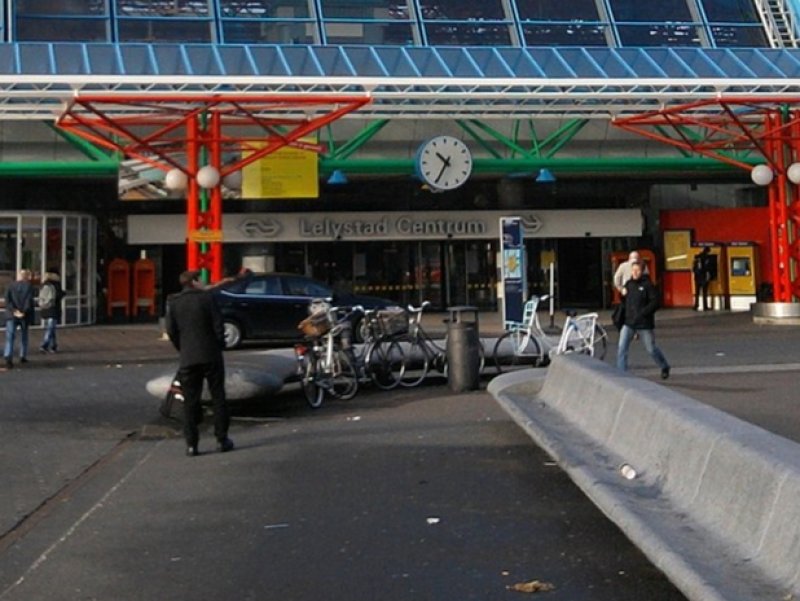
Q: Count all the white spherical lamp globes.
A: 4